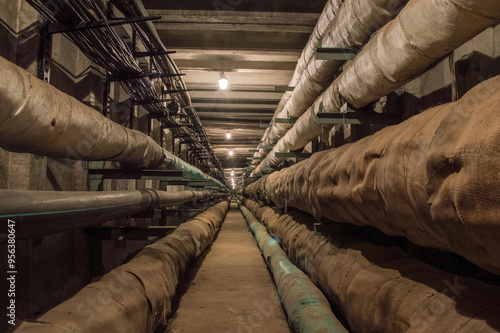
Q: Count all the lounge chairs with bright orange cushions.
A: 0